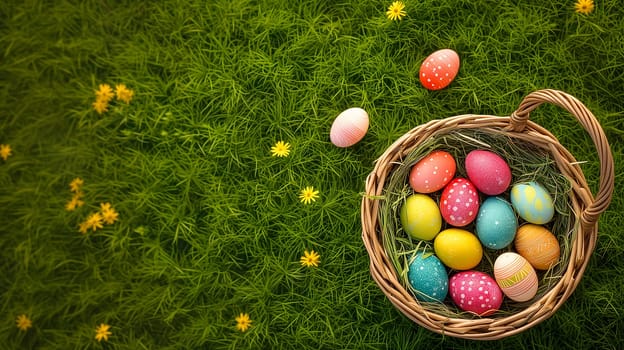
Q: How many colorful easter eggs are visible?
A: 13